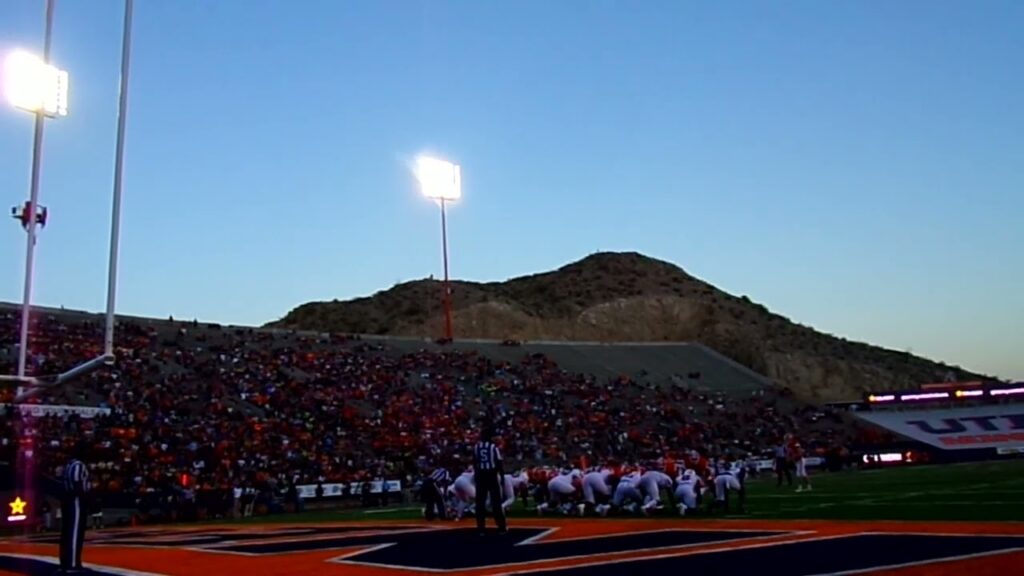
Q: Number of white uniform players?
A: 8